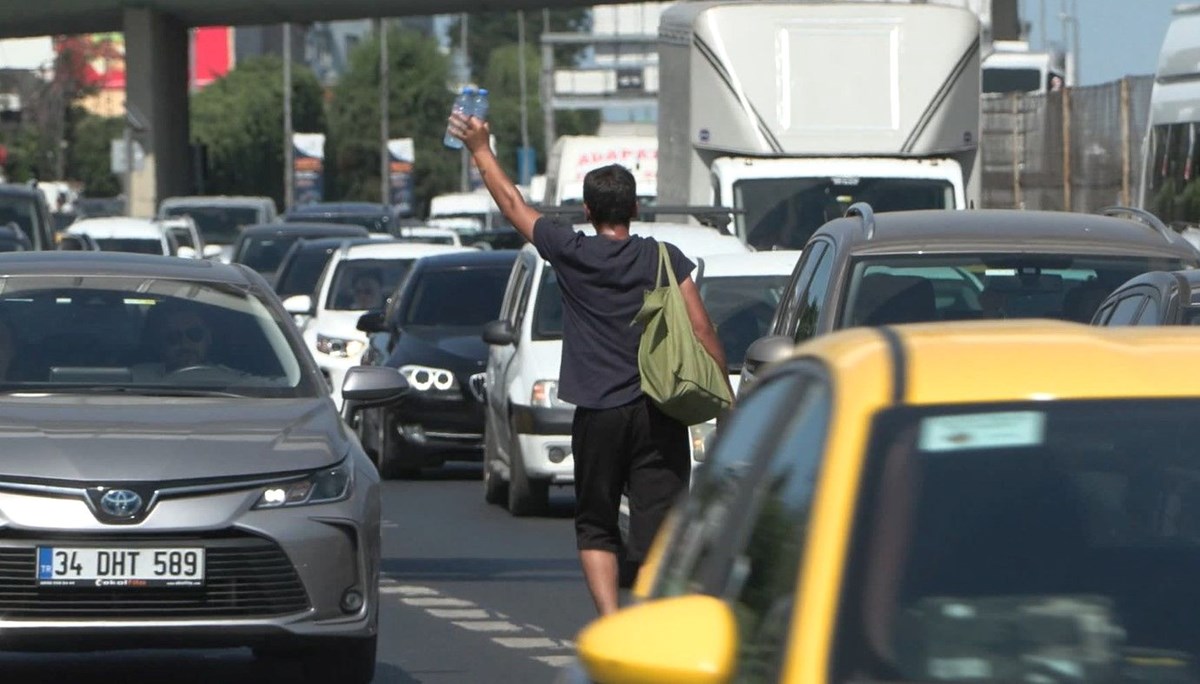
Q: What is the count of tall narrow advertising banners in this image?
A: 2